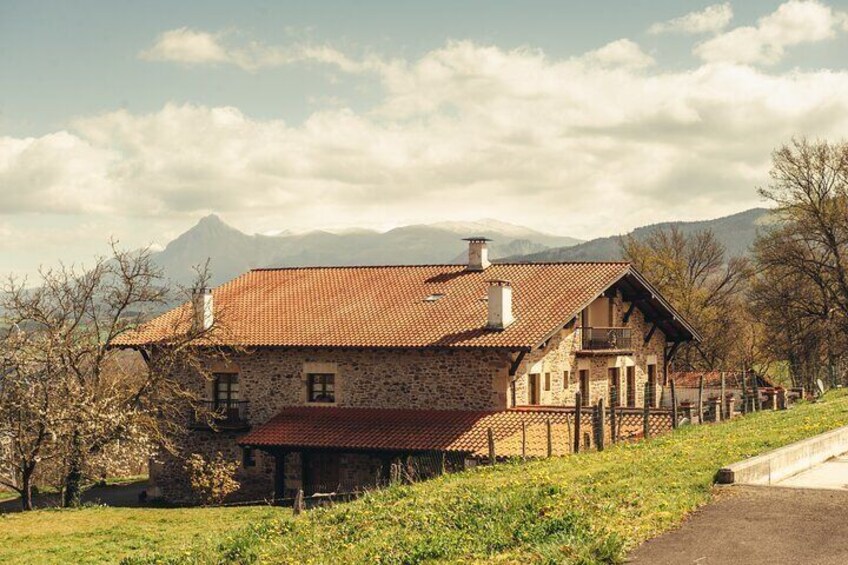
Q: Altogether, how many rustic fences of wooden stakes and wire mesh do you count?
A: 1